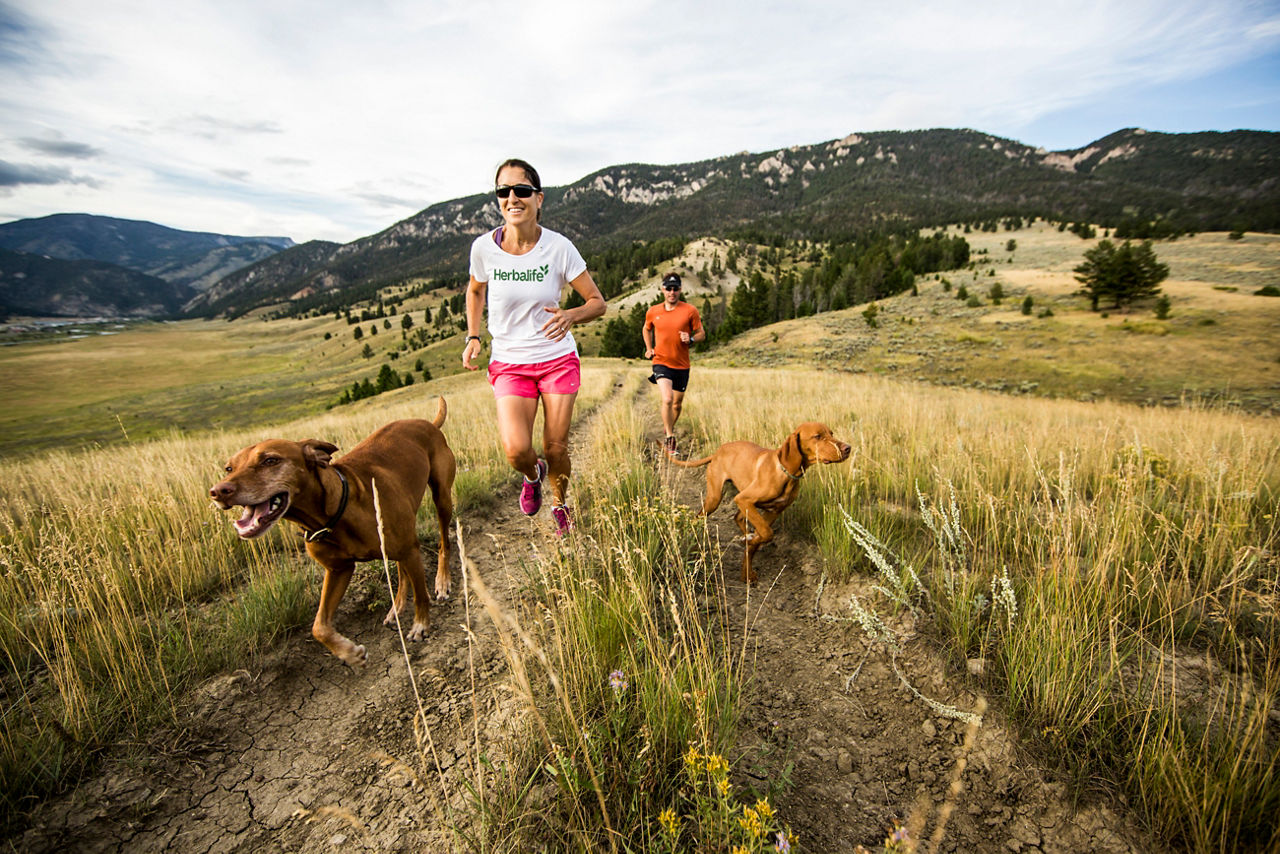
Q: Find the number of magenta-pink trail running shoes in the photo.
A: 2